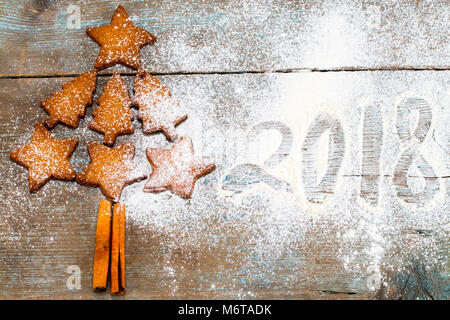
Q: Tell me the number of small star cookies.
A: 4